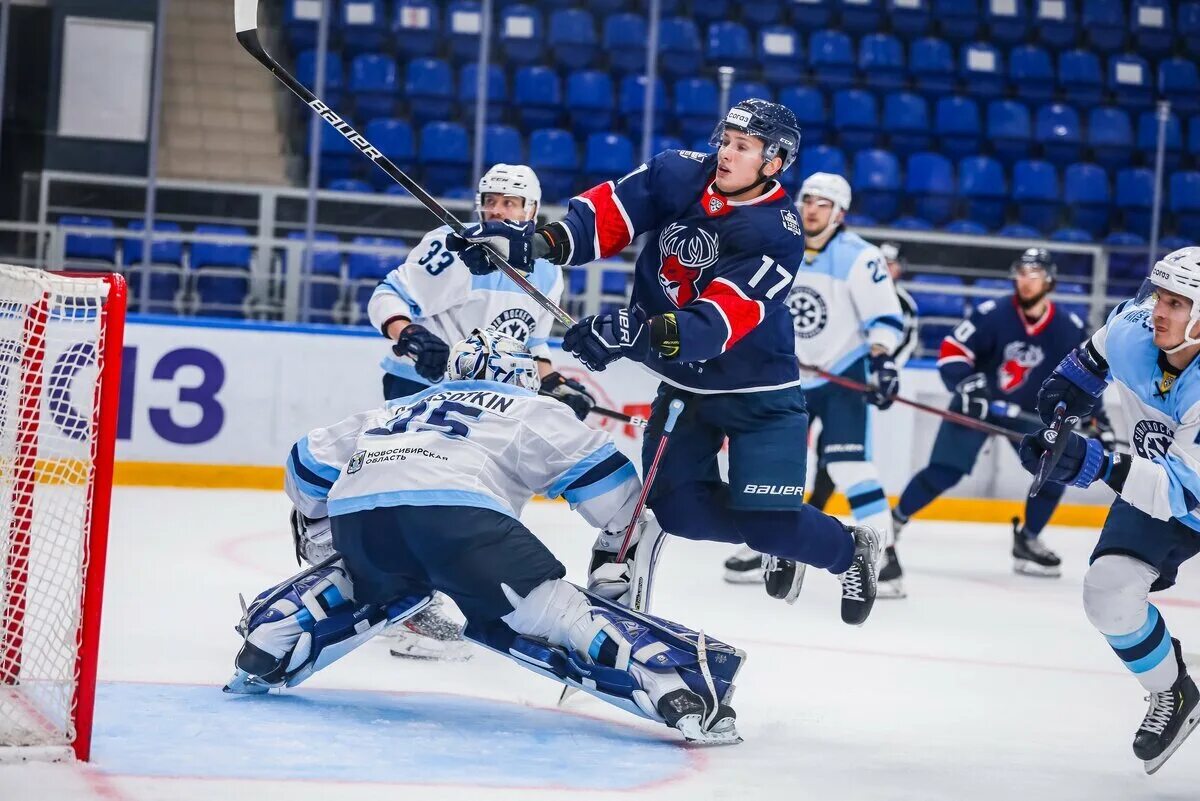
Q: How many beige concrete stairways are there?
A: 1